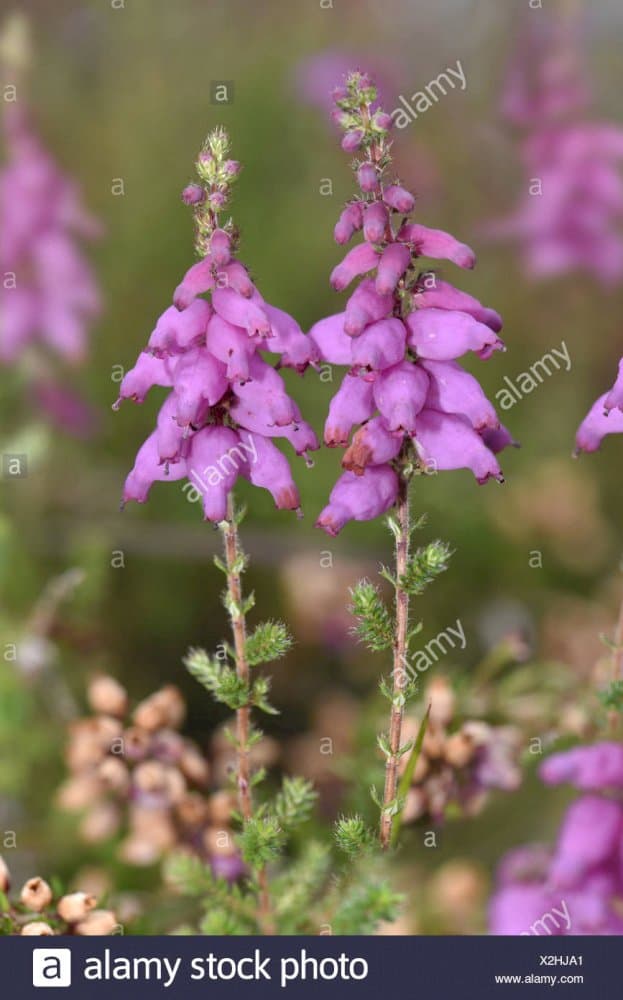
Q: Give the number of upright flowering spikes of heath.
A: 2